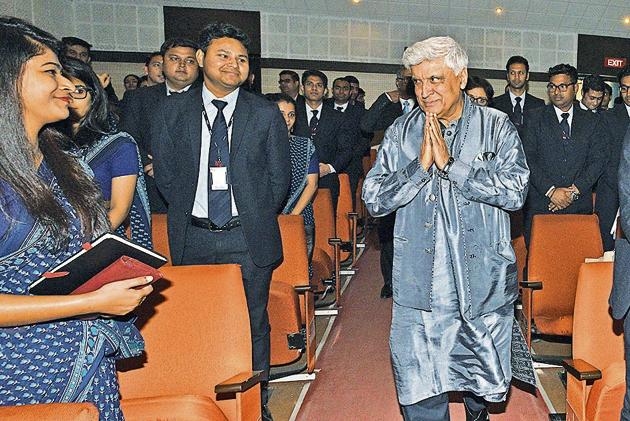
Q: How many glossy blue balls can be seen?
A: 0